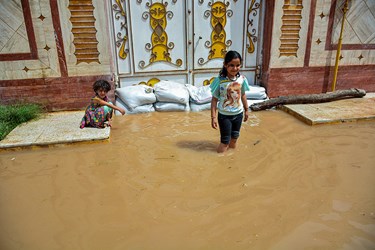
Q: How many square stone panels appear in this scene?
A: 2